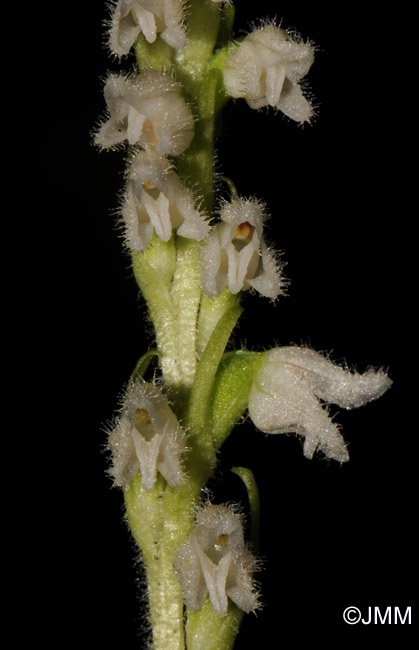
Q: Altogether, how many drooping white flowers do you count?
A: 8